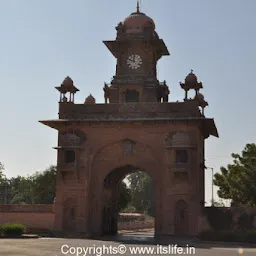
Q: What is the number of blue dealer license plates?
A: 0